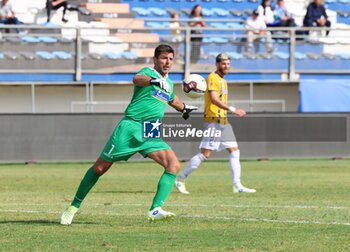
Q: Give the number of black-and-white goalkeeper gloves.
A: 2